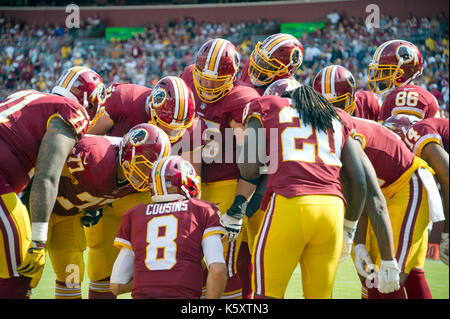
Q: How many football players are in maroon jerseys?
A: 11